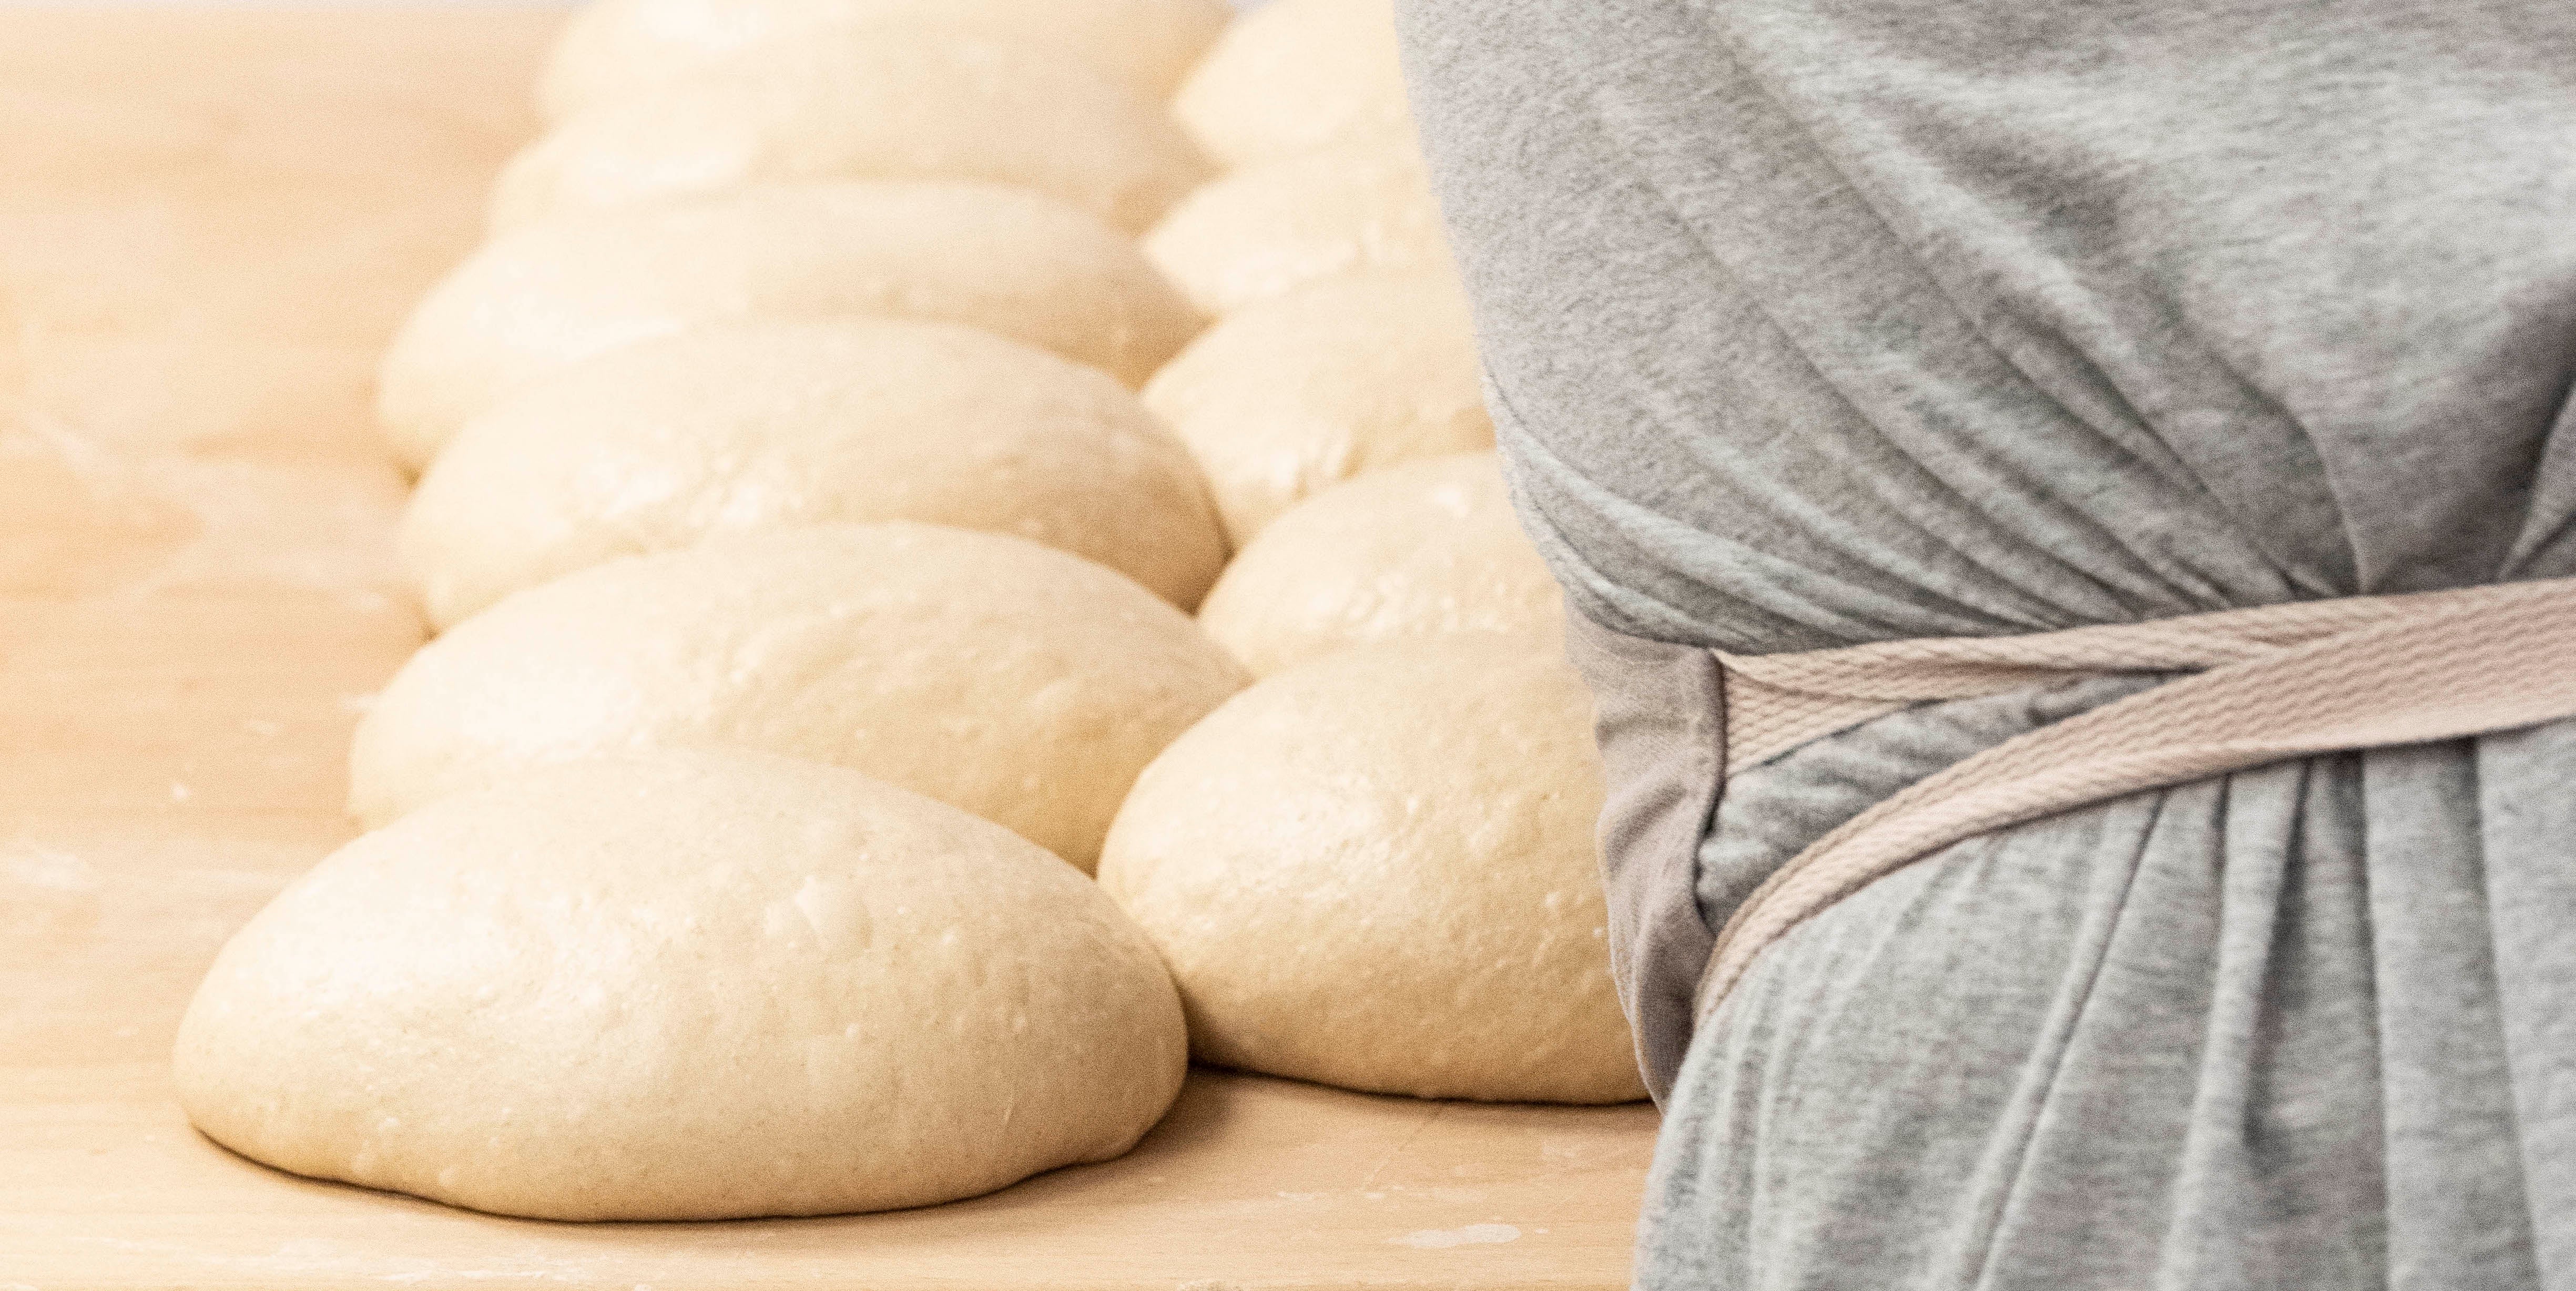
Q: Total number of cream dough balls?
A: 11